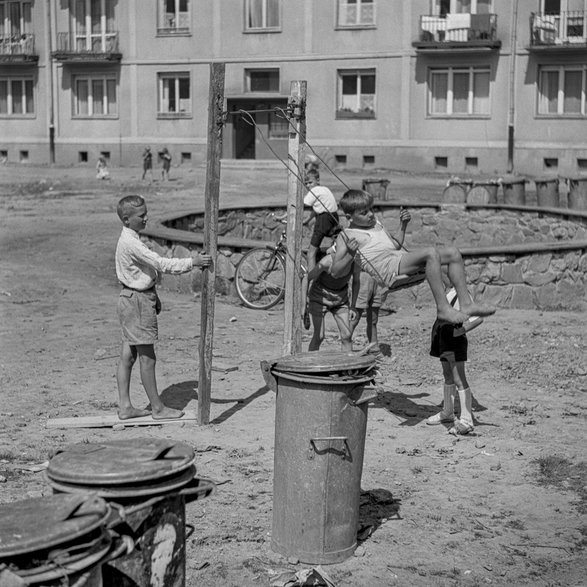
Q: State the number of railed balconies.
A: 4